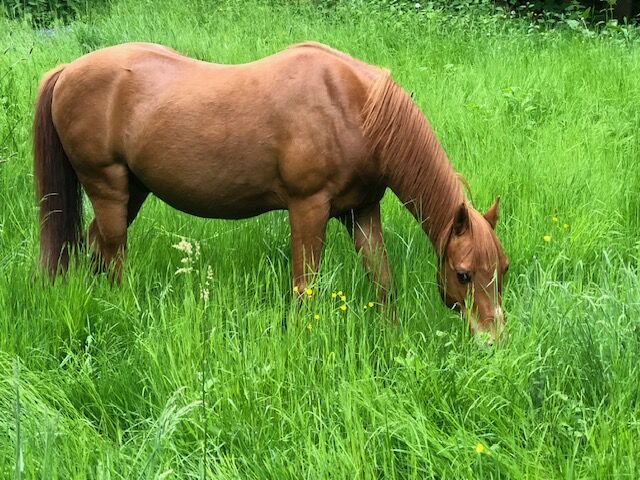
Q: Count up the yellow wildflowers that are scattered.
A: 12